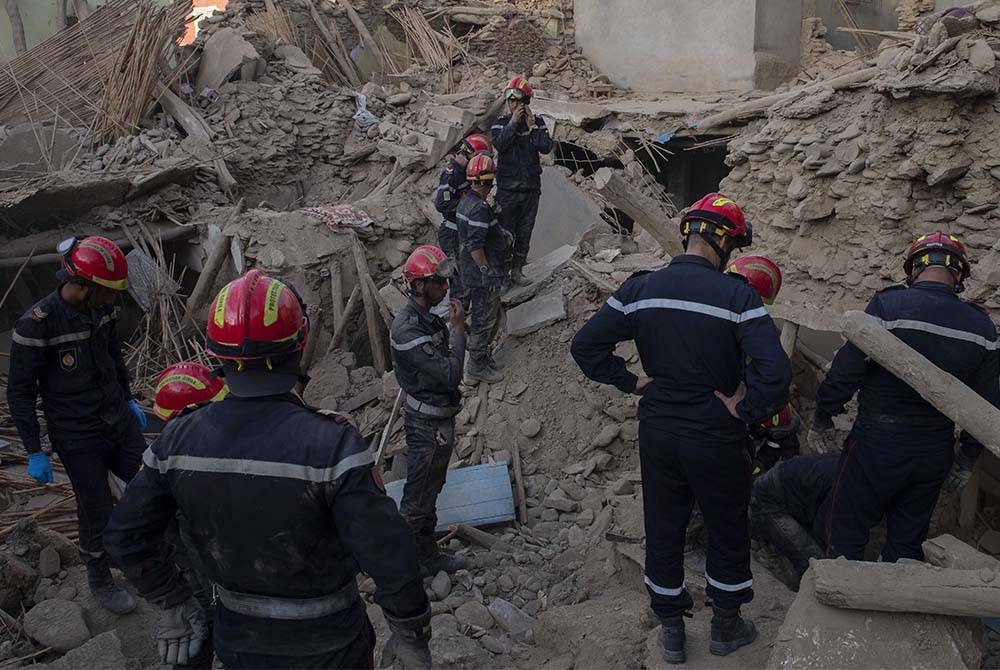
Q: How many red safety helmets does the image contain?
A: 11